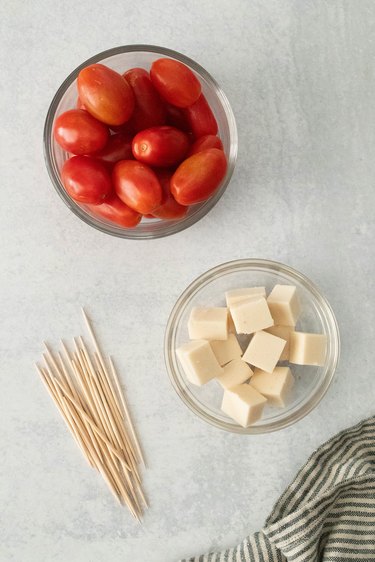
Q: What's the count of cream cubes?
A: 12